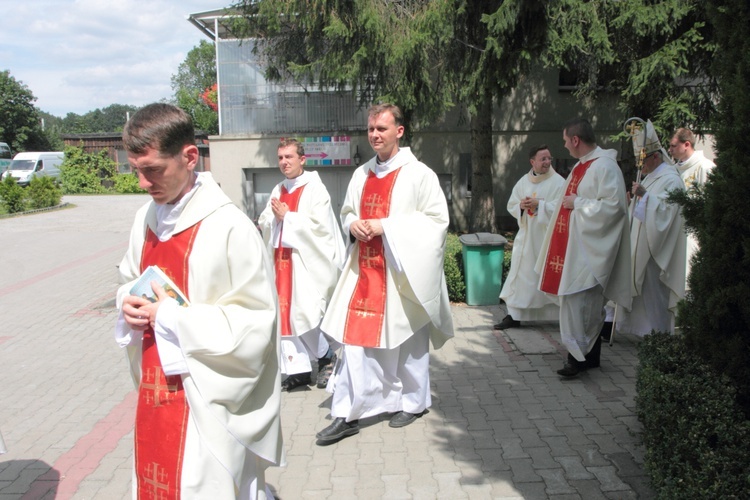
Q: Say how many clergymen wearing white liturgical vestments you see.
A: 7